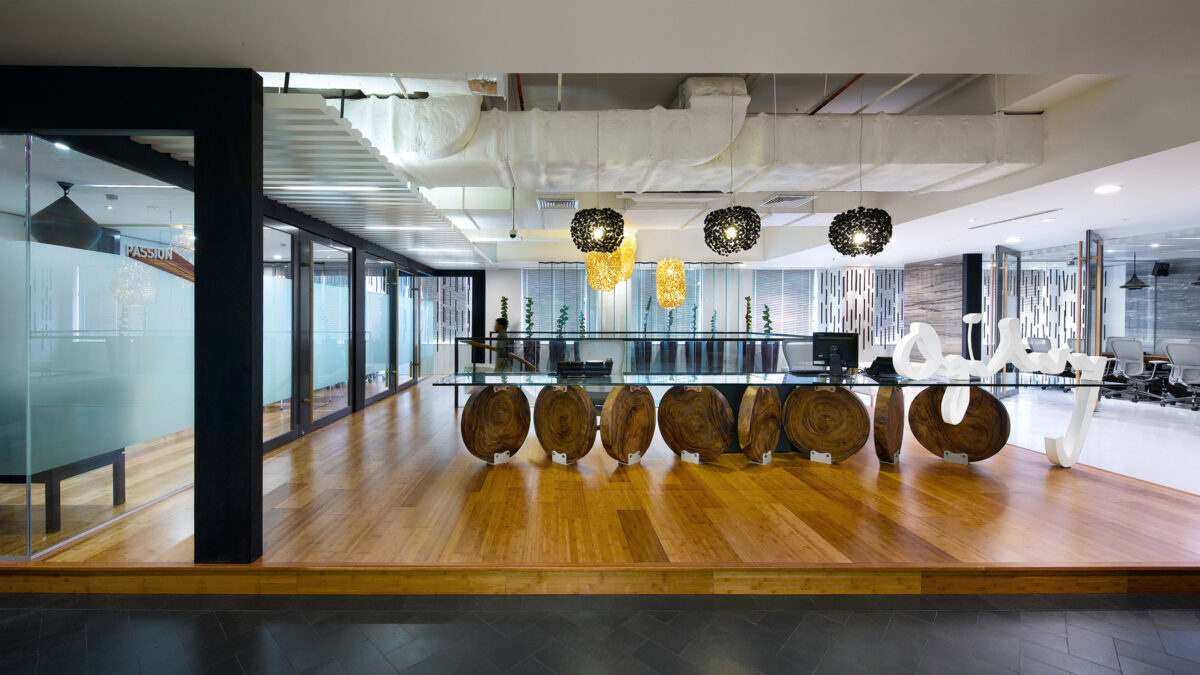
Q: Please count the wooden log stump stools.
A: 8